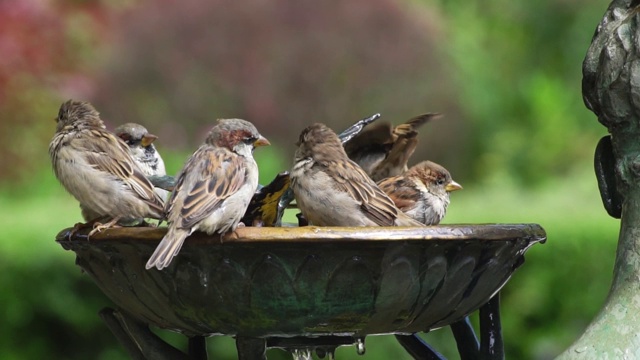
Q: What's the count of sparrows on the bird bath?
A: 6